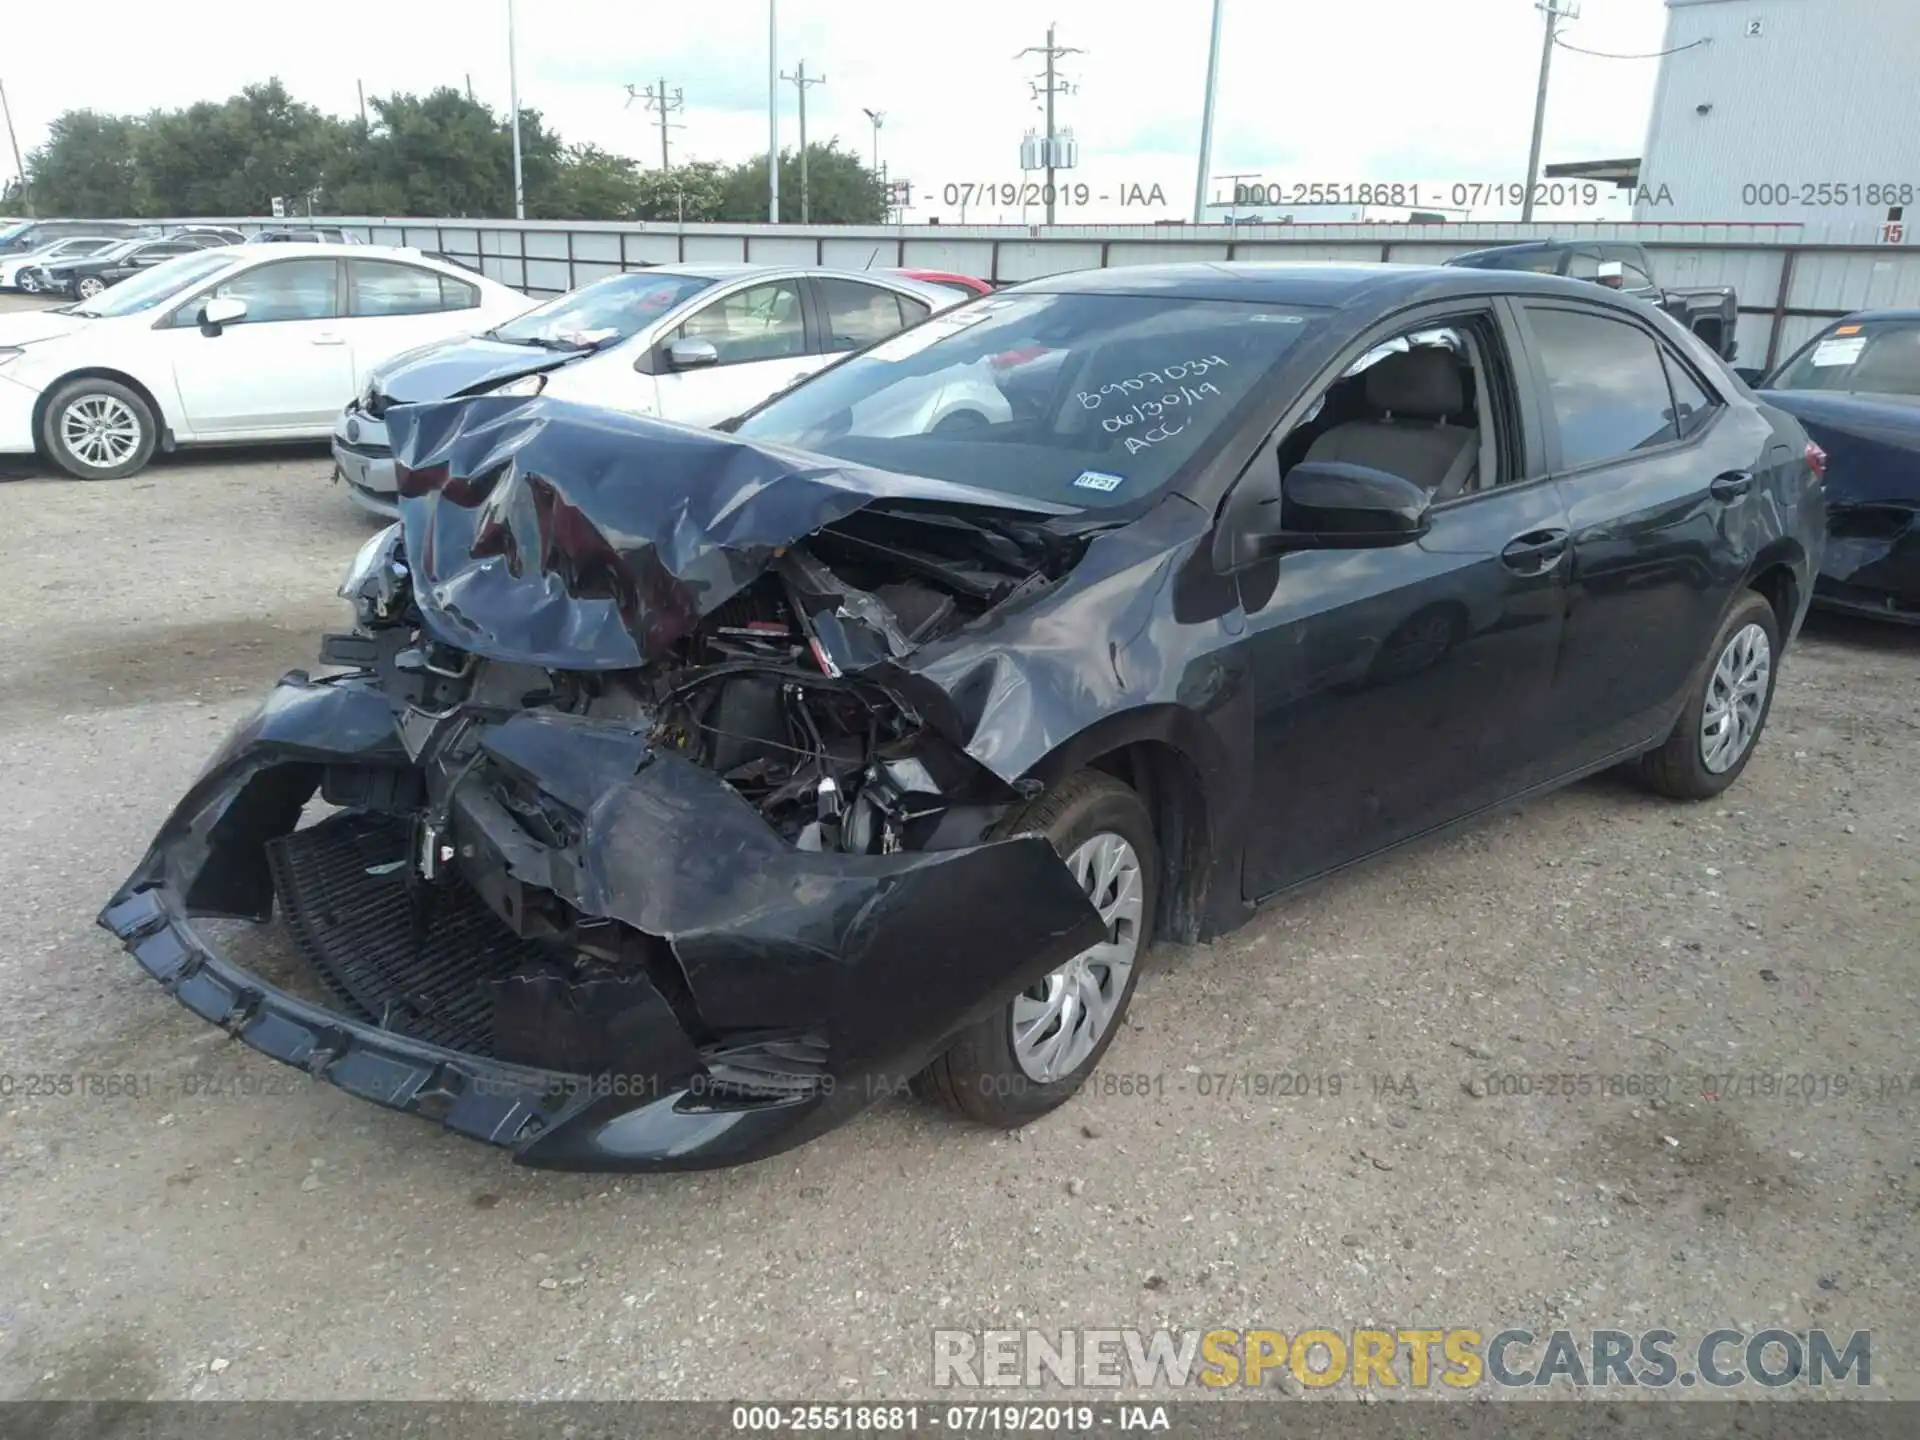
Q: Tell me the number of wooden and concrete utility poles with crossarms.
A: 4